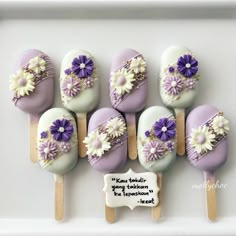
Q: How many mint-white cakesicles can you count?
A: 4